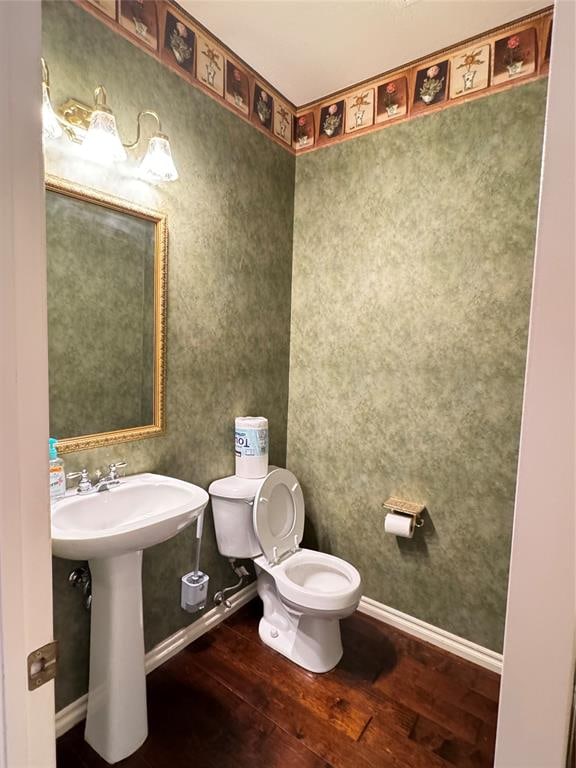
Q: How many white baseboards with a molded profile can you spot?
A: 2